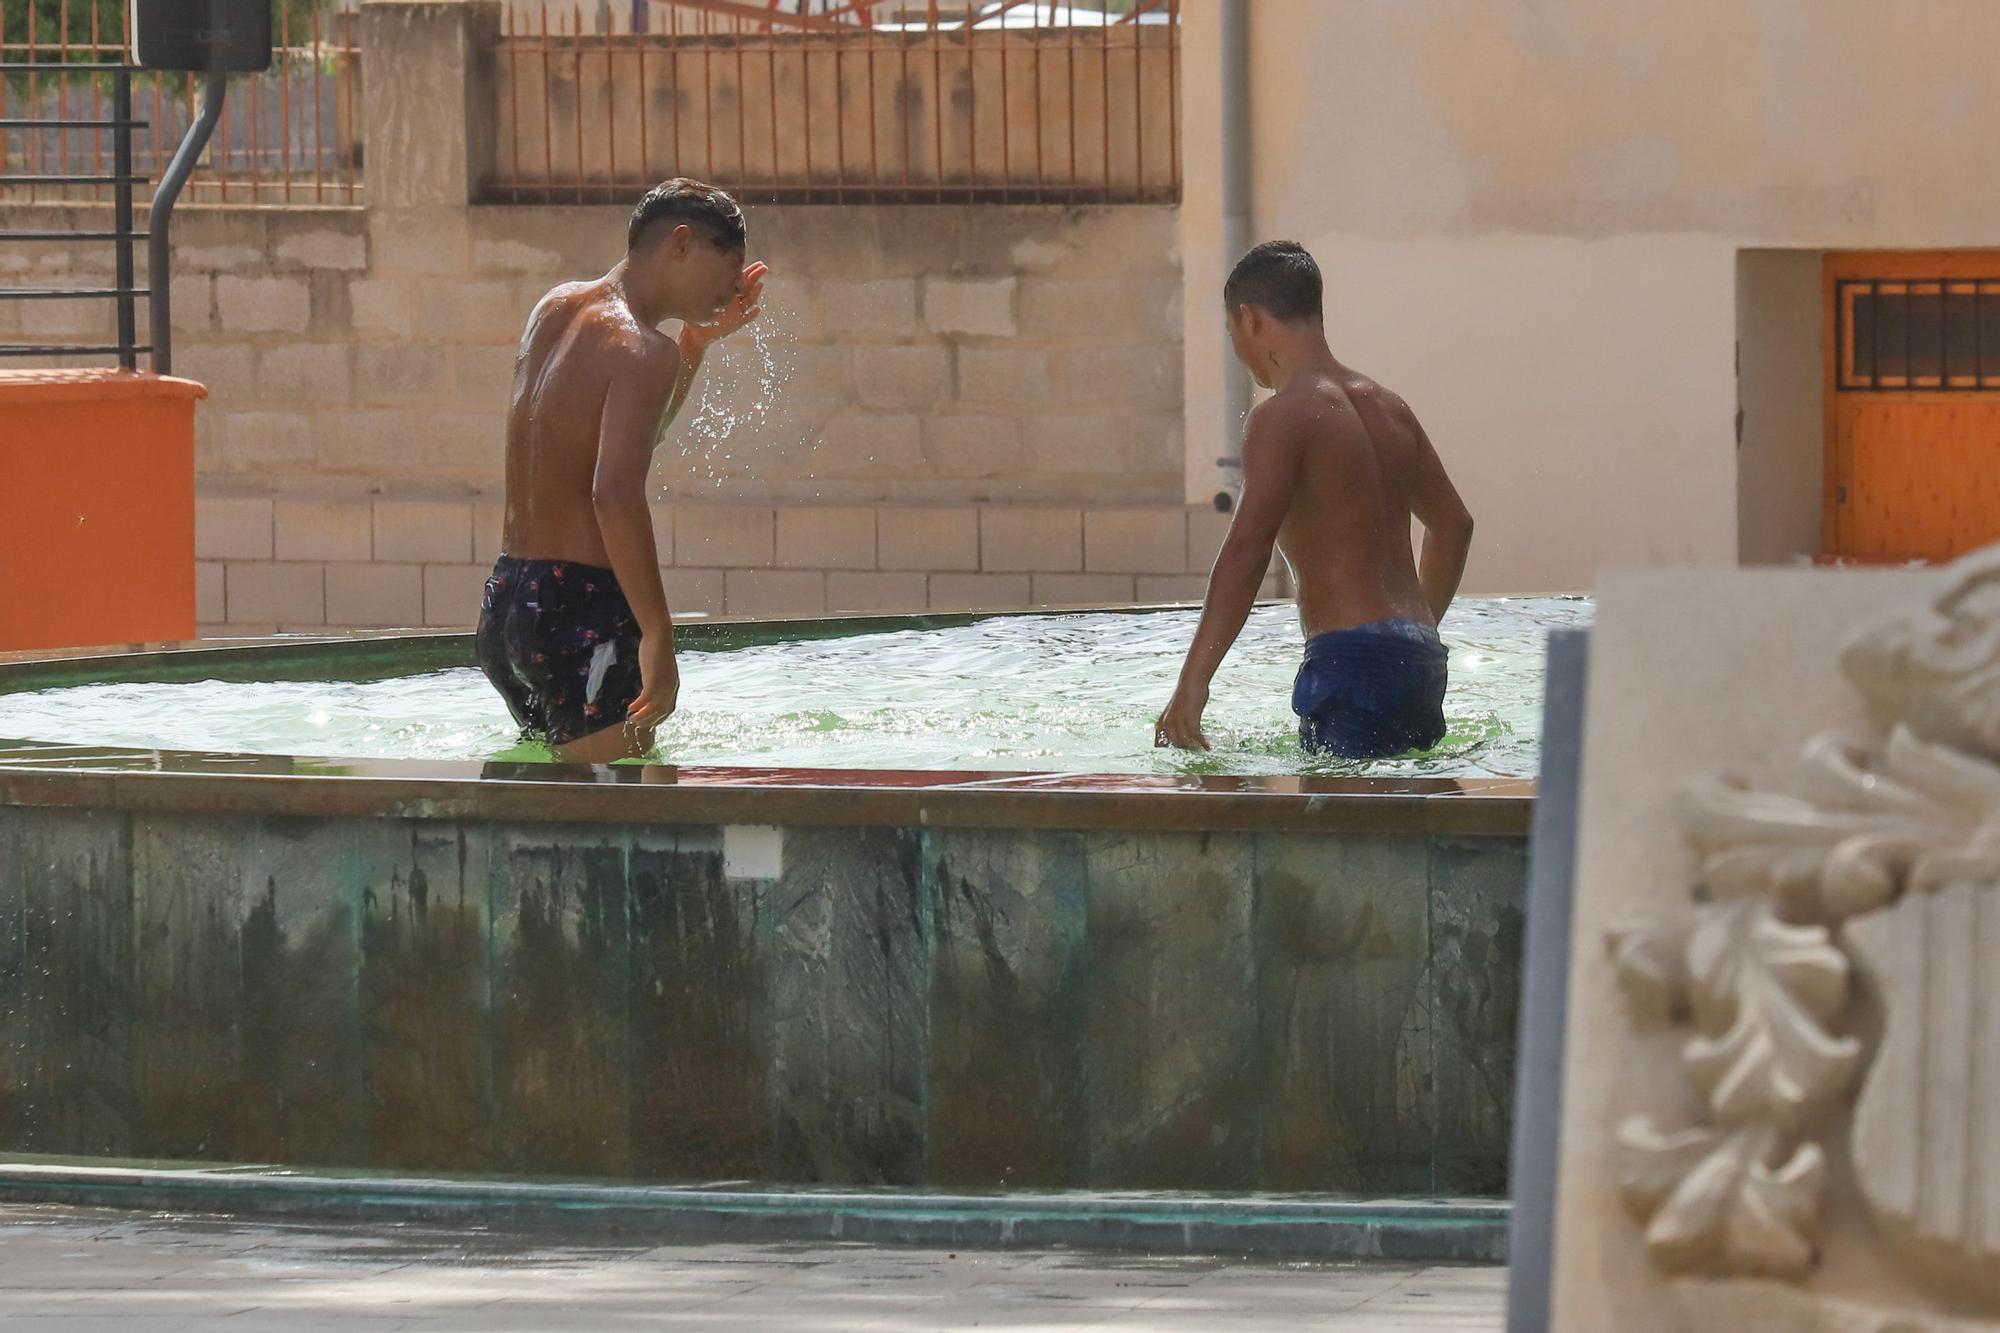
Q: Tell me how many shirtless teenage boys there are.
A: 2